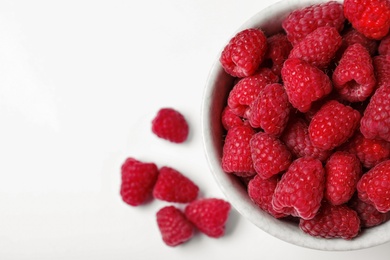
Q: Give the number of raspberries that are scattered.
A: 5